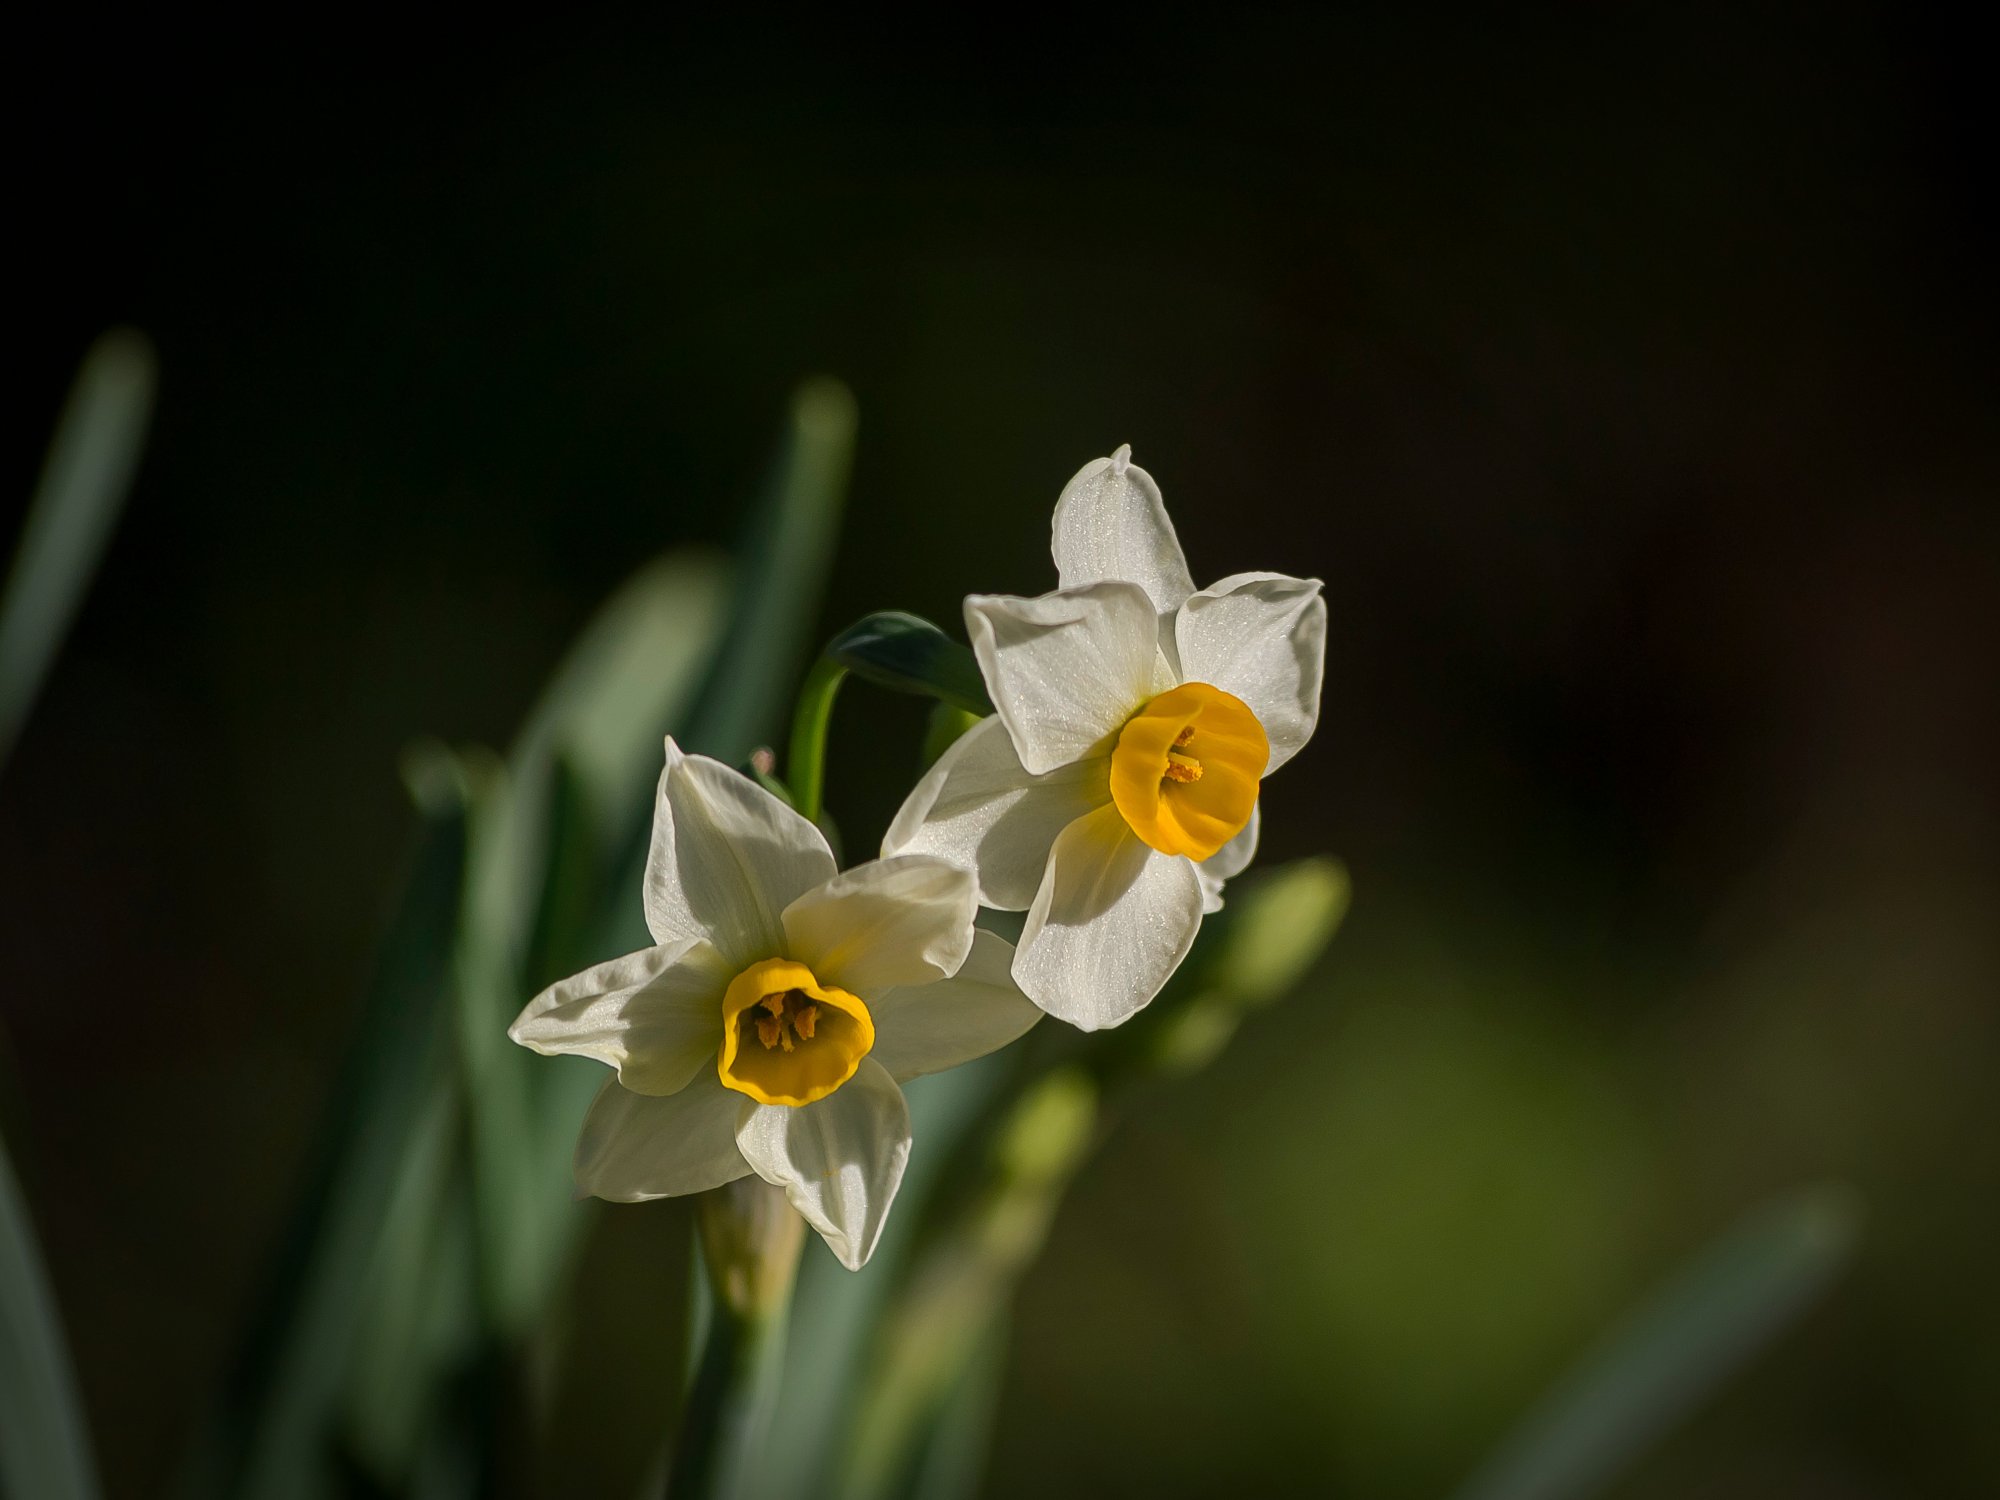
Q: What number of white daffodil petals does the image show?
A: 12